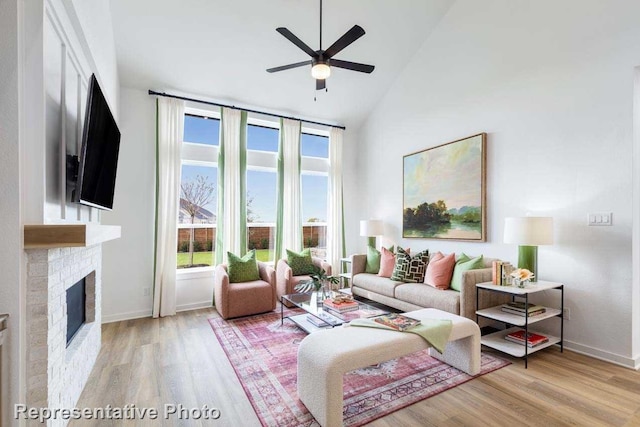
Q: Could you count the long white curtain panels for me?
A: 4